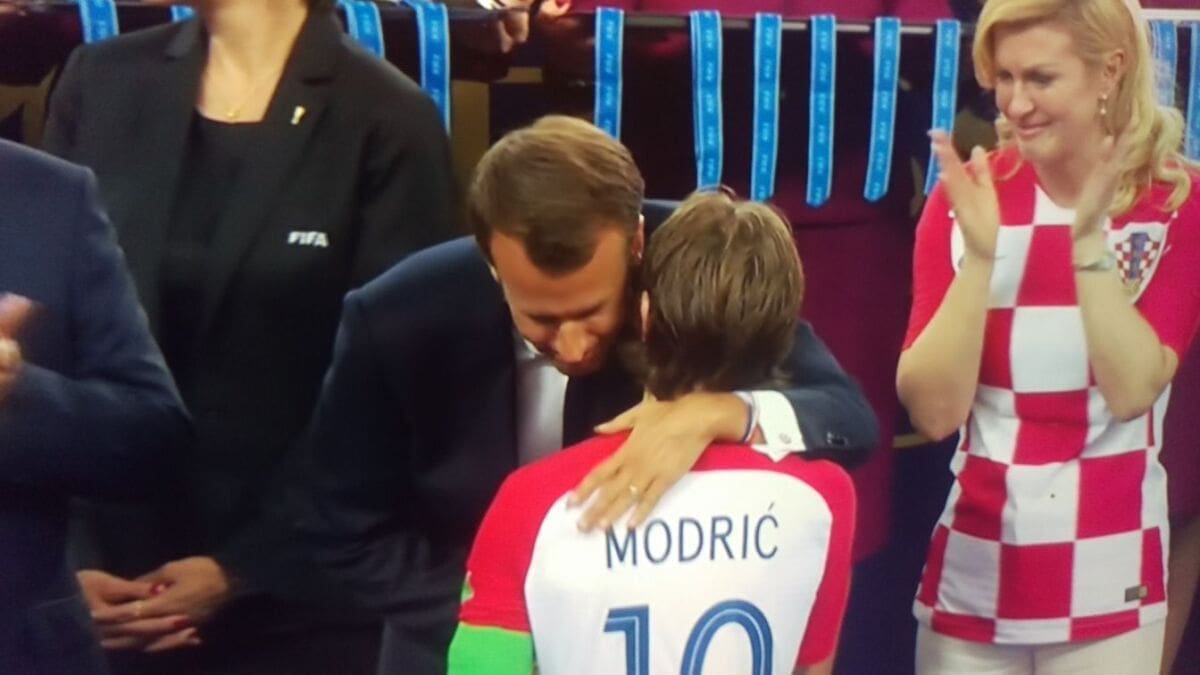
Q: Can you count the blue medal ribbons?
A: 12